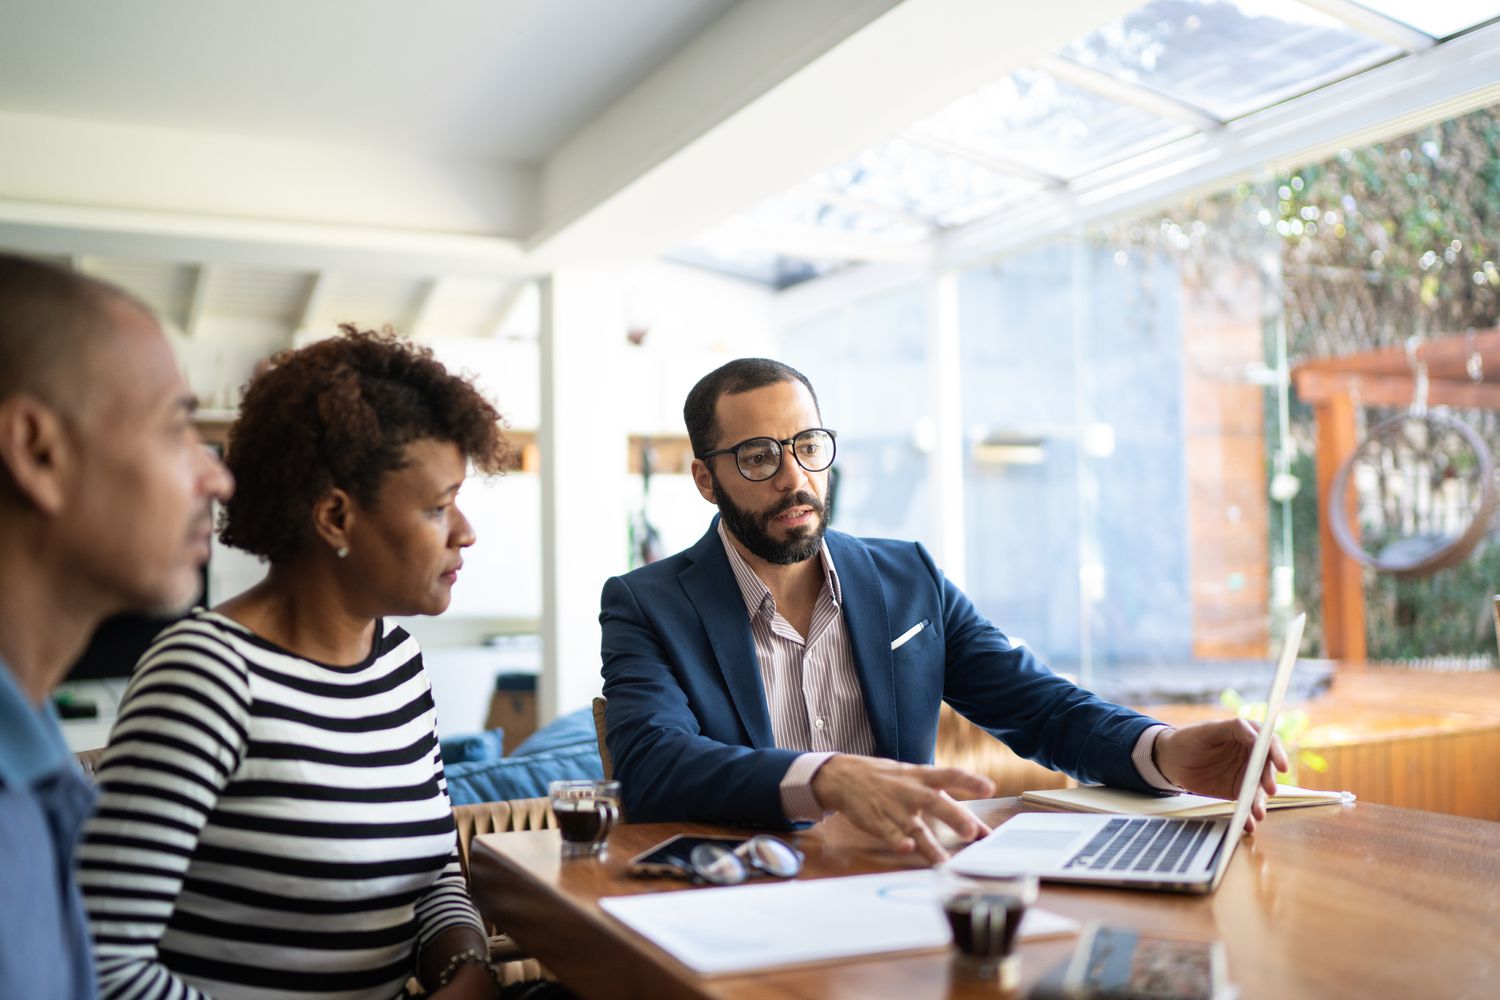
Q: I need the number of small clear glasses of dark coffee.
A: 2